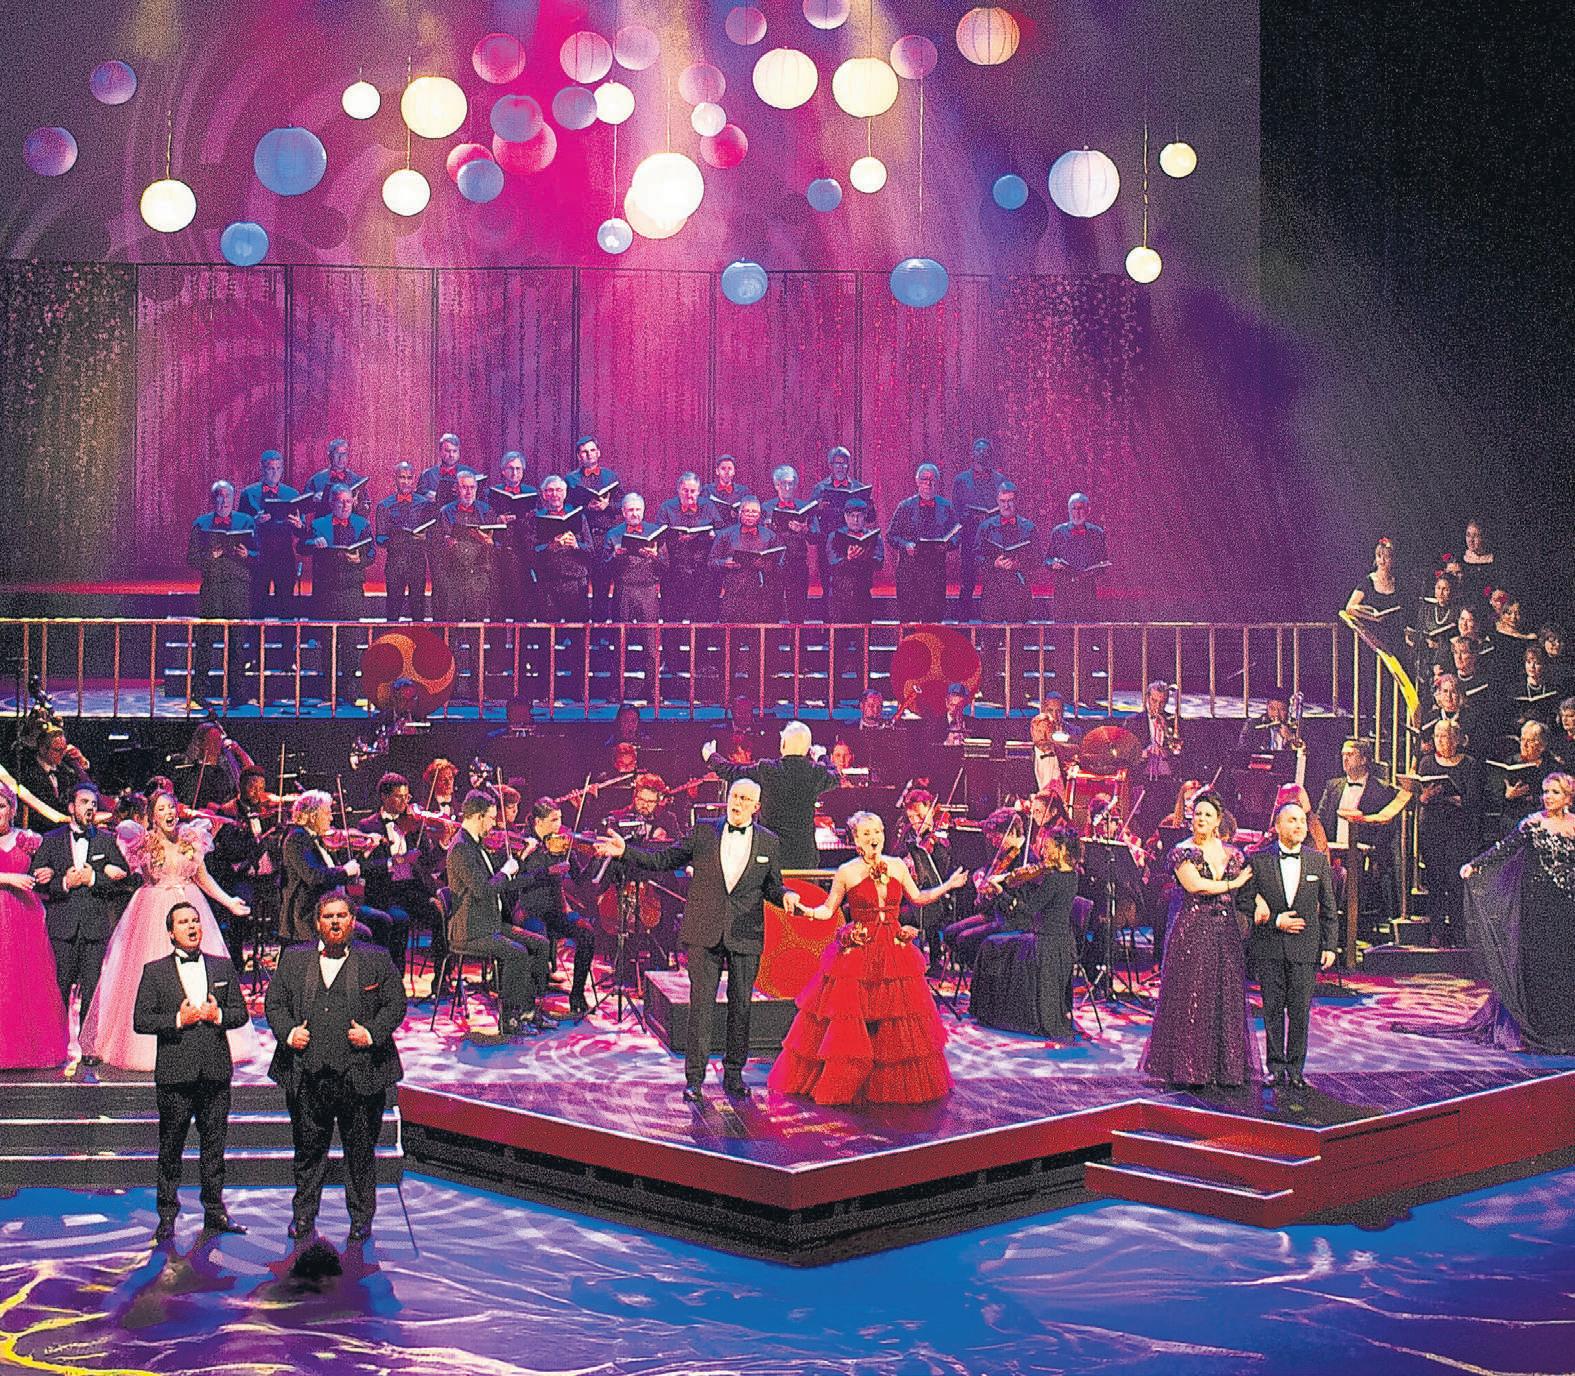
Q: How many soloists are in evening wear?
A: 10